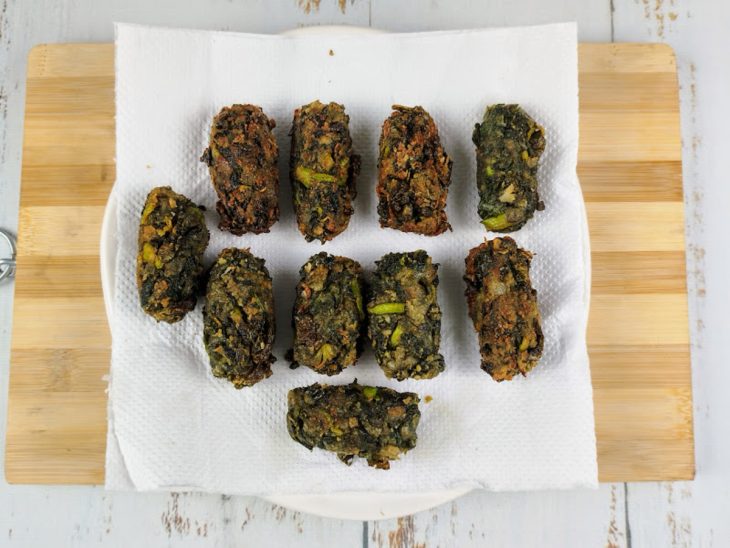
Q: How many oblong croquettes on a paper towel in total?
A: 10